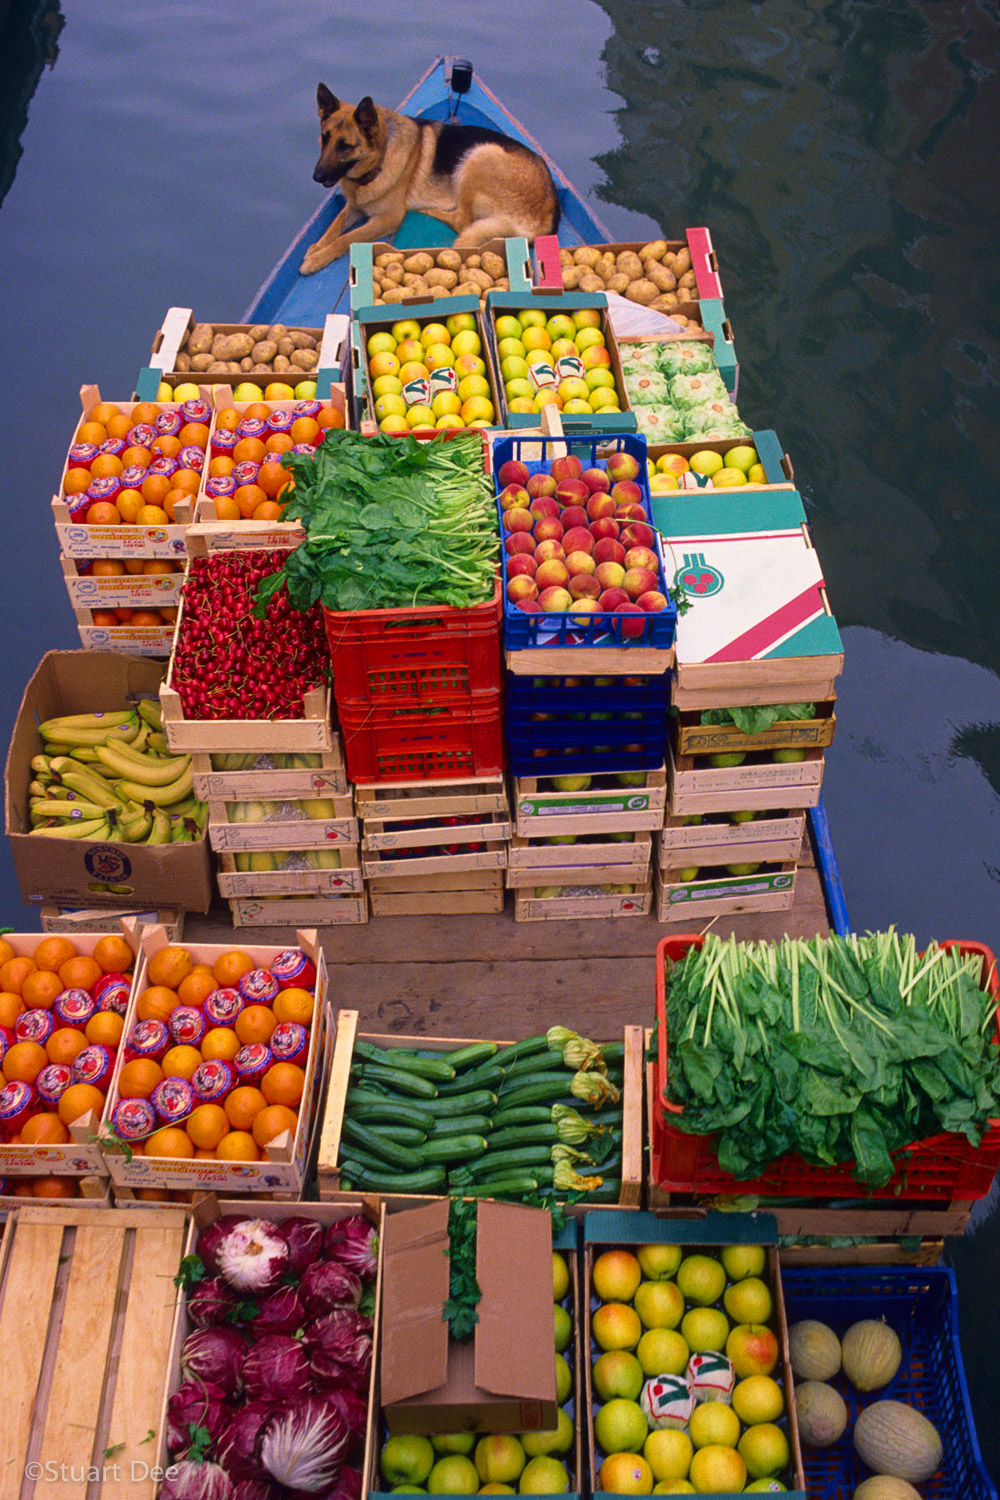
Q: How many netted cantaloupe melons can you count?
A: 5